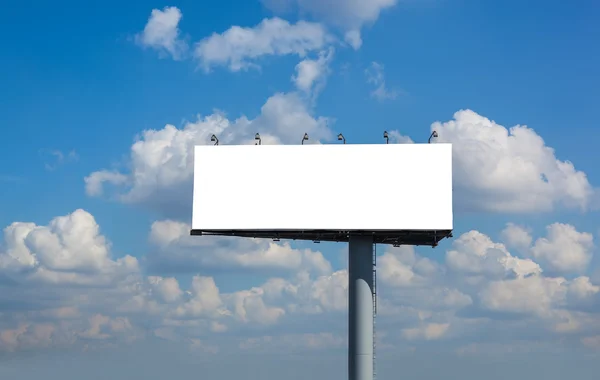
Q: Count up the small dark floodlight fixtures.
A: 6